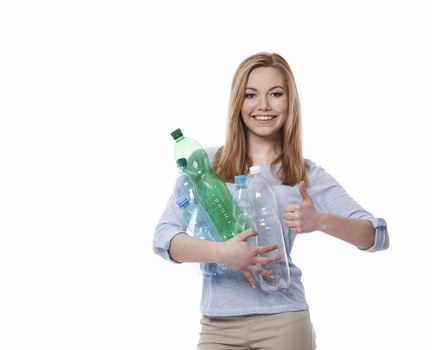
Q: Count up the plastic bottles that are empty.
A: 5